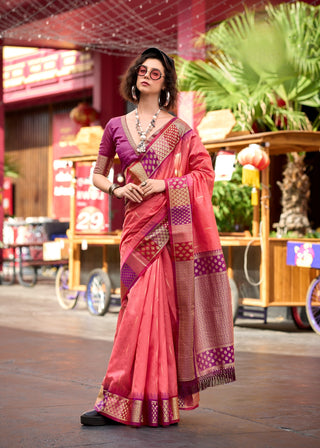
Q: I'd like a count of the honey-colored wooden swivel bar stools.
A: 0